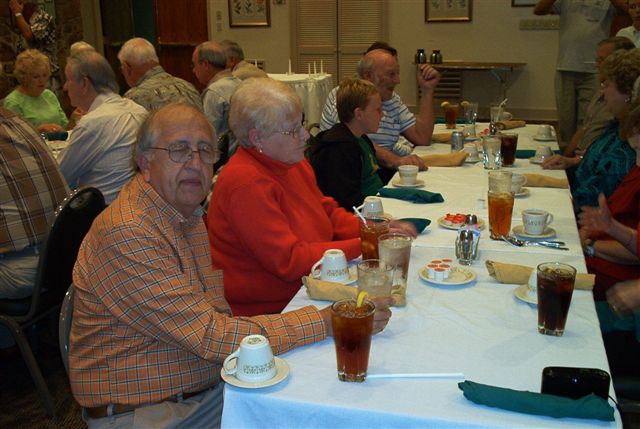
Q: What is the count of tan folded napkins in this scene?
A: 6